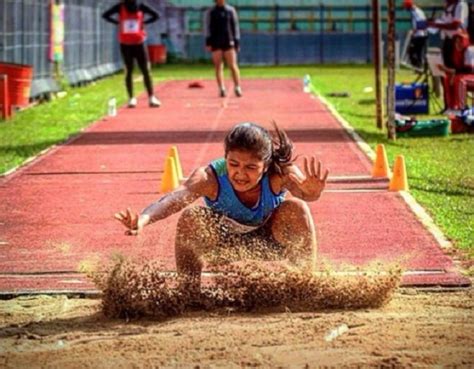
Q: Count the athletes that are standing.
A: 2